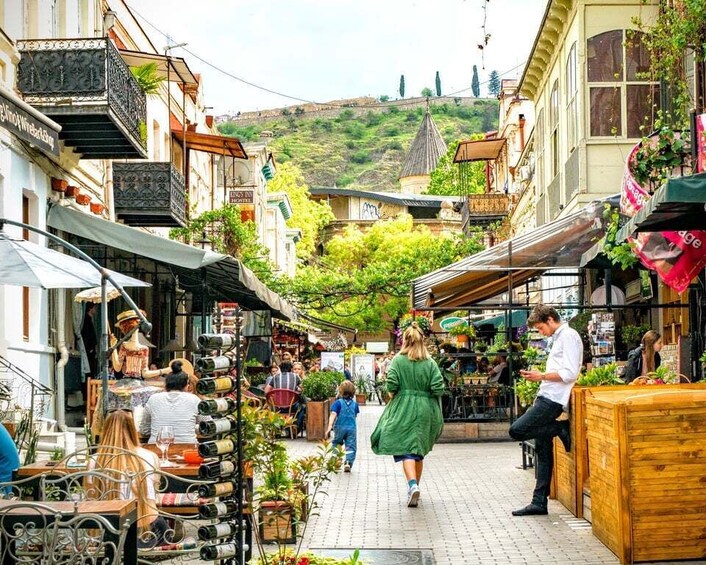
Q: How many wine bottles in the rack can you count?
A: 11